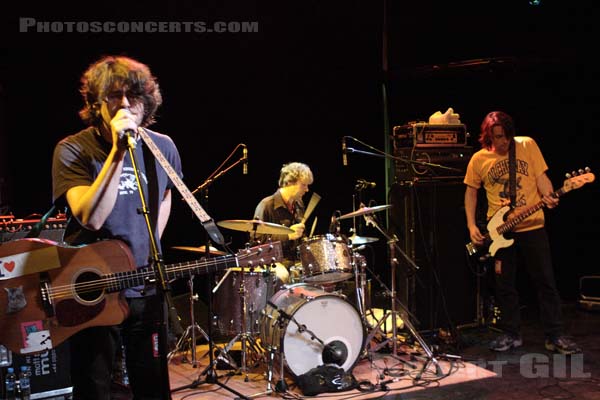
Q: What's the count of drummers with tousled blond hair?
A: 1